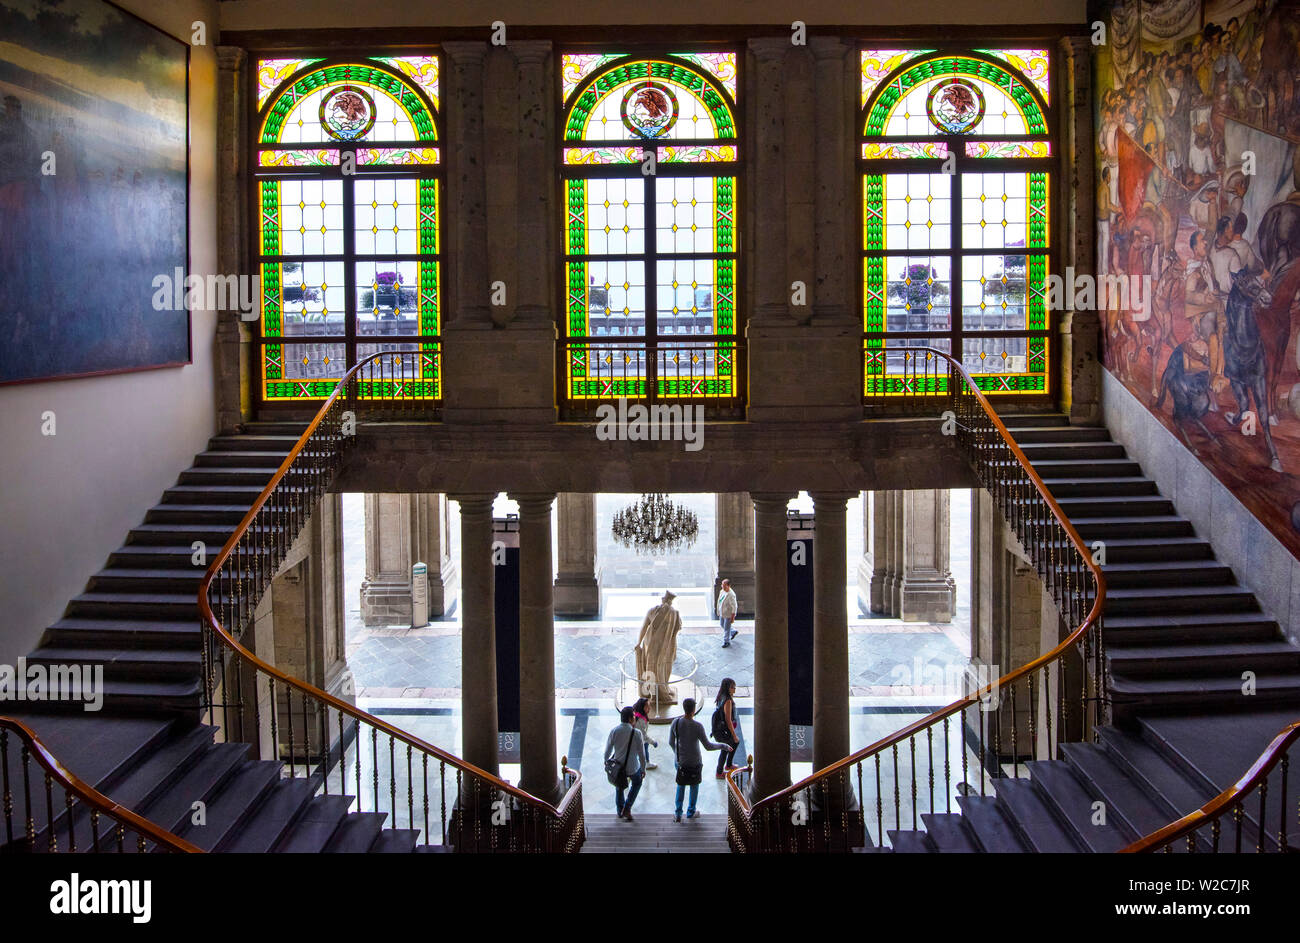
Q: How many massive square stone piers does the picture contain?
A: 4